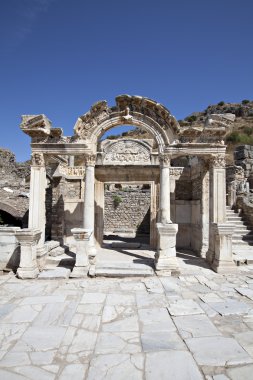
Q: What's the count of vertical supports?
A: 4